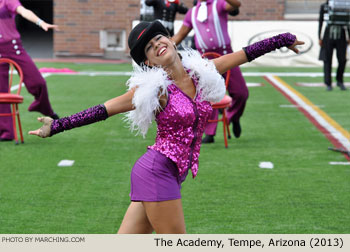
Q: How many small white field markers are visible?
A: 2